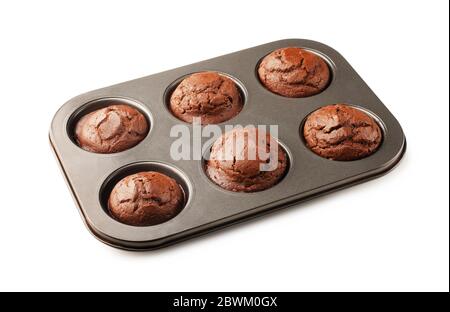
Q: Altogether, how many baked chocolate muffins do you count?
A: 6